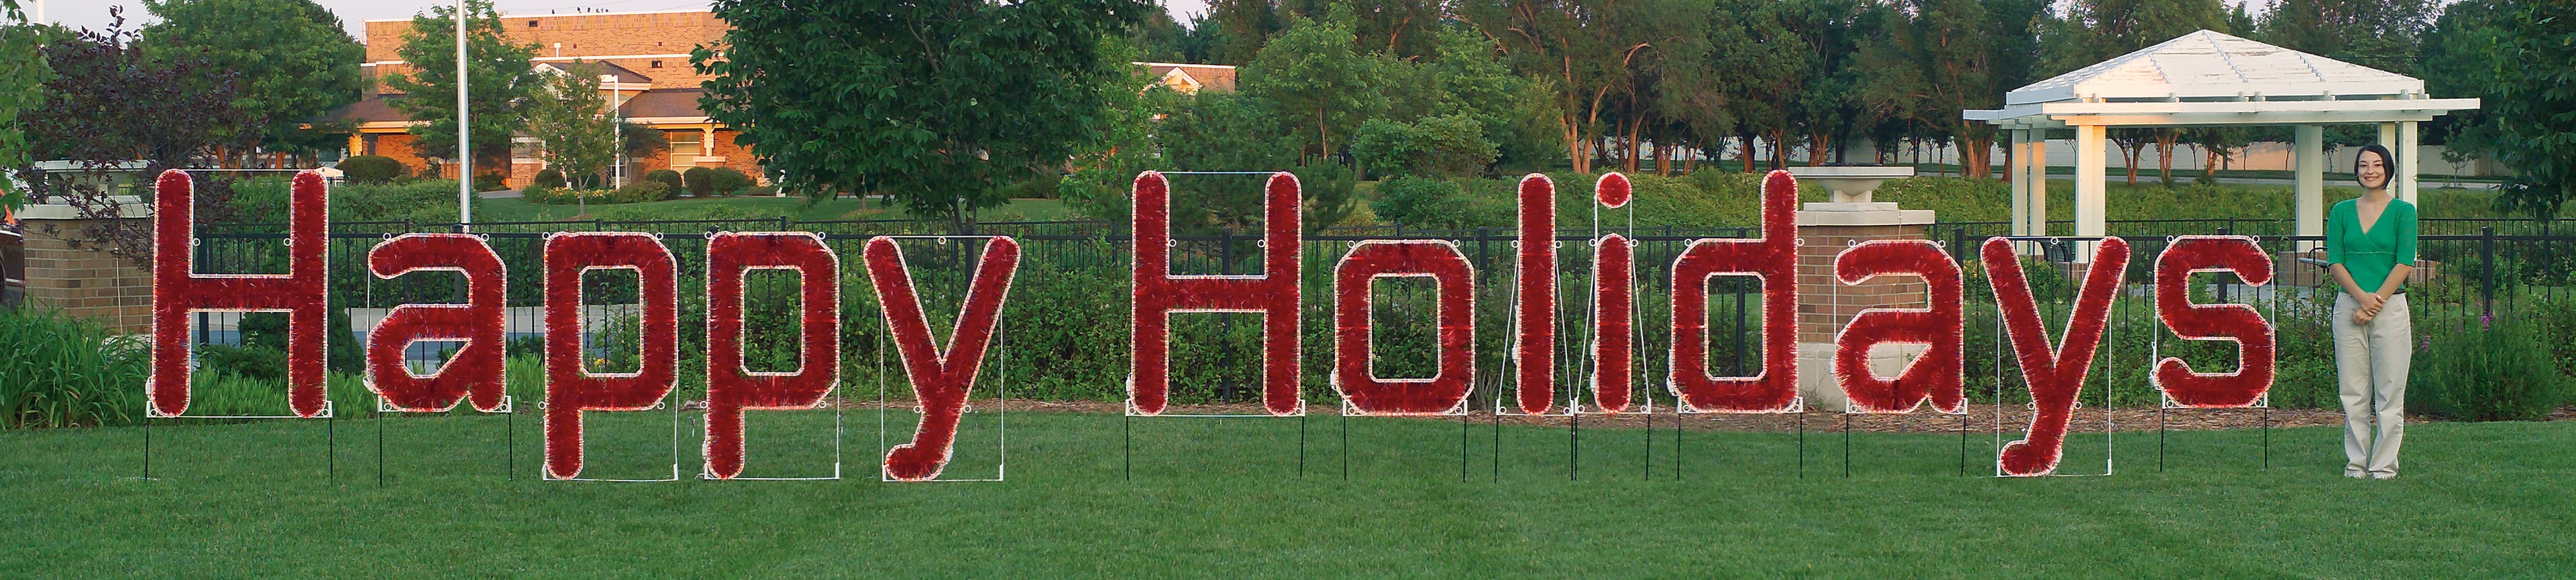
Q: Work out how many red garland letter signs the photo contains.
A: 13